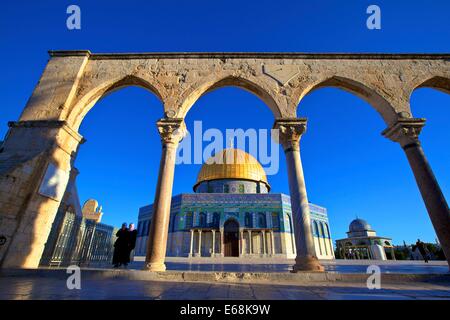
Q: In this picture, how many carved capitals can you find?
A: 3